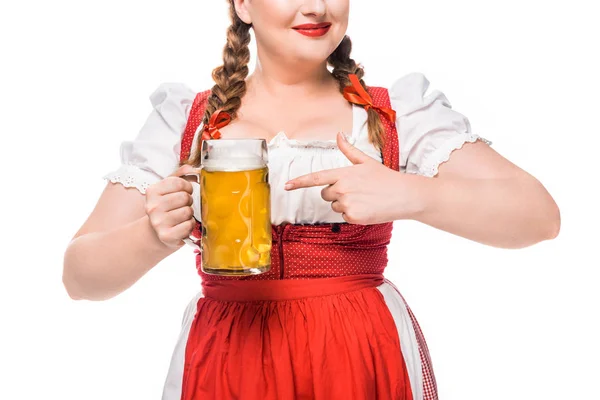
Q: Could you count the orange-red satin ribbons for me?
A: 2